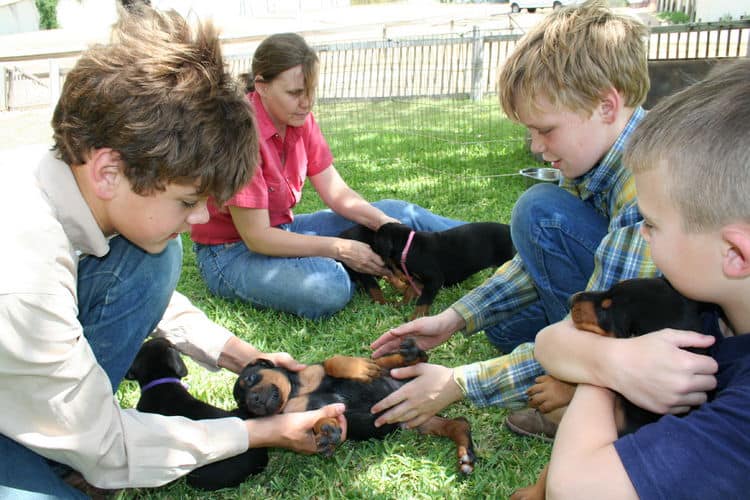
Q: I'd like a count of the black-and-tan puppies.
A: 5